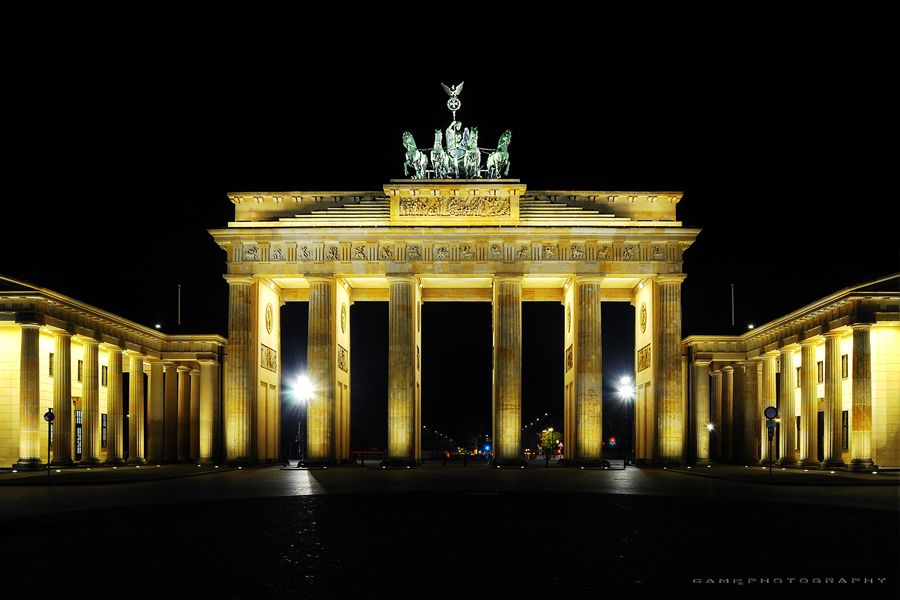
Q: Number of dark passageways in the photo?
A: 5